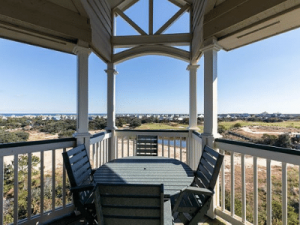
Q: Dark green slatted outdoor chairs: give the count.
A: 4